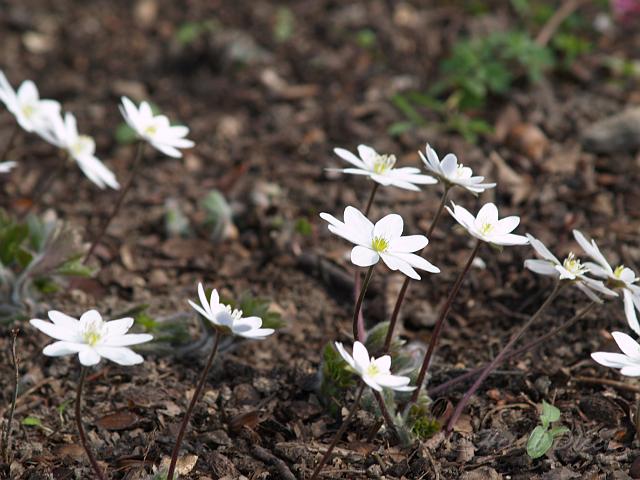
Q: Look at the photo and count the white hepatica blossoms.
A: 14